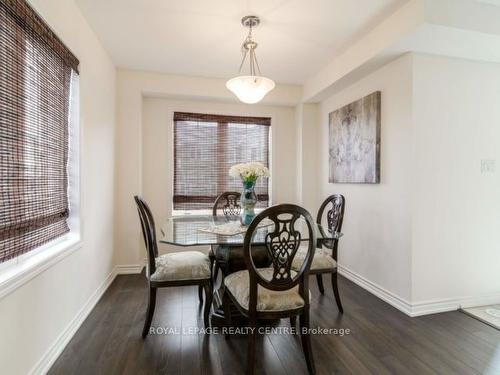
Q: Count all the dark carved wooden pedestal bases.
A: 1